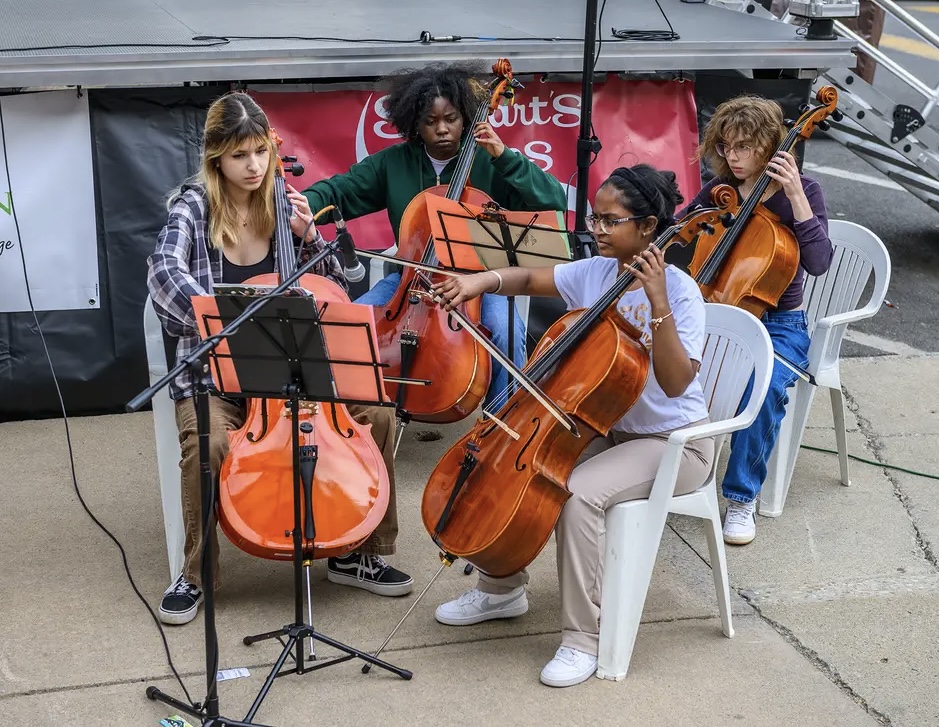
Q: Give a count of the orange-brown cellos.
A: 4